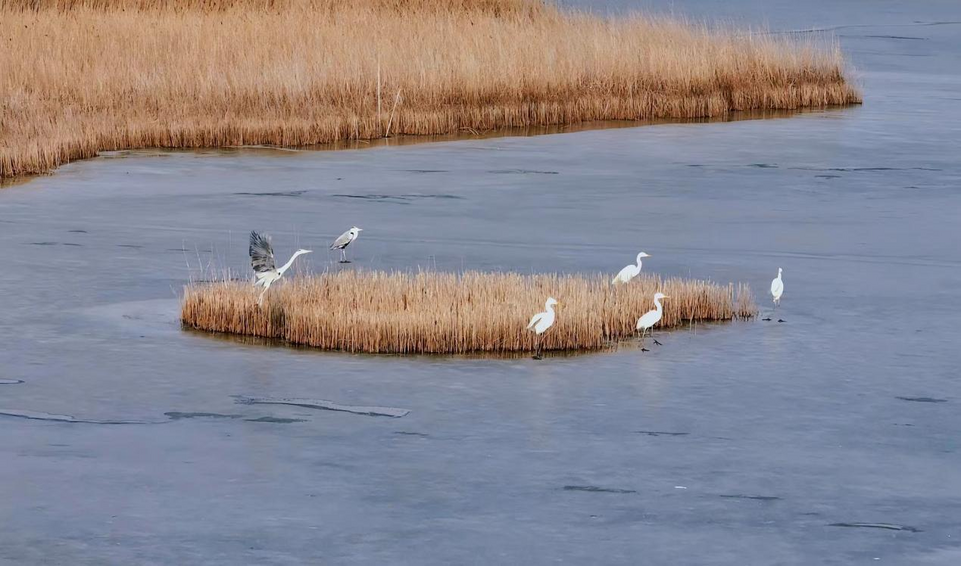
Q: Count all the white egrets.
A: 4